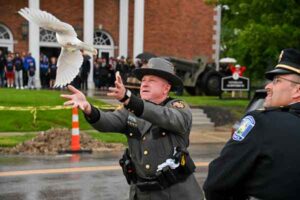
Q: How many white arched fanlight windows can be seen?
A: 3